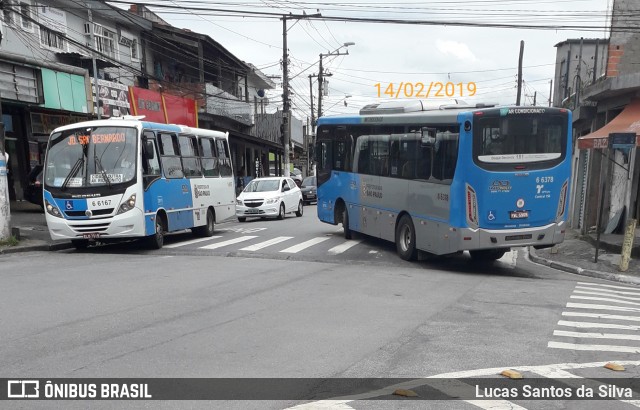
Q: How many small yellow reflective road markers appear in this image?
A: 3